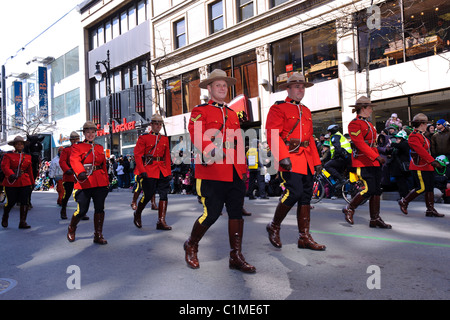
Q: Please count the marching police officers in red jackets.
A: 8